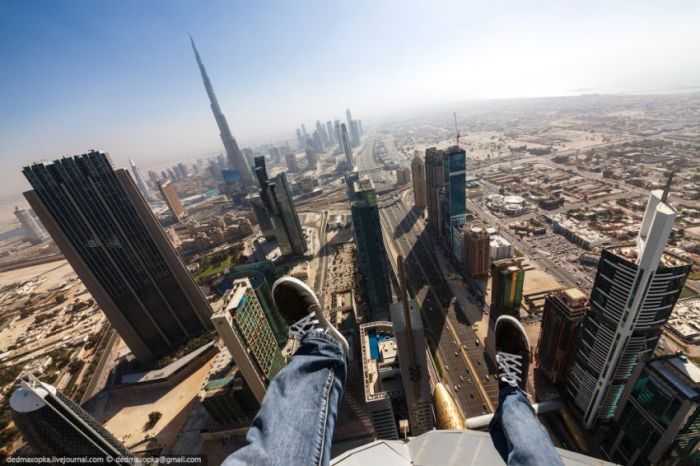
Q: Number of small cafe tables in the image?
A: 0